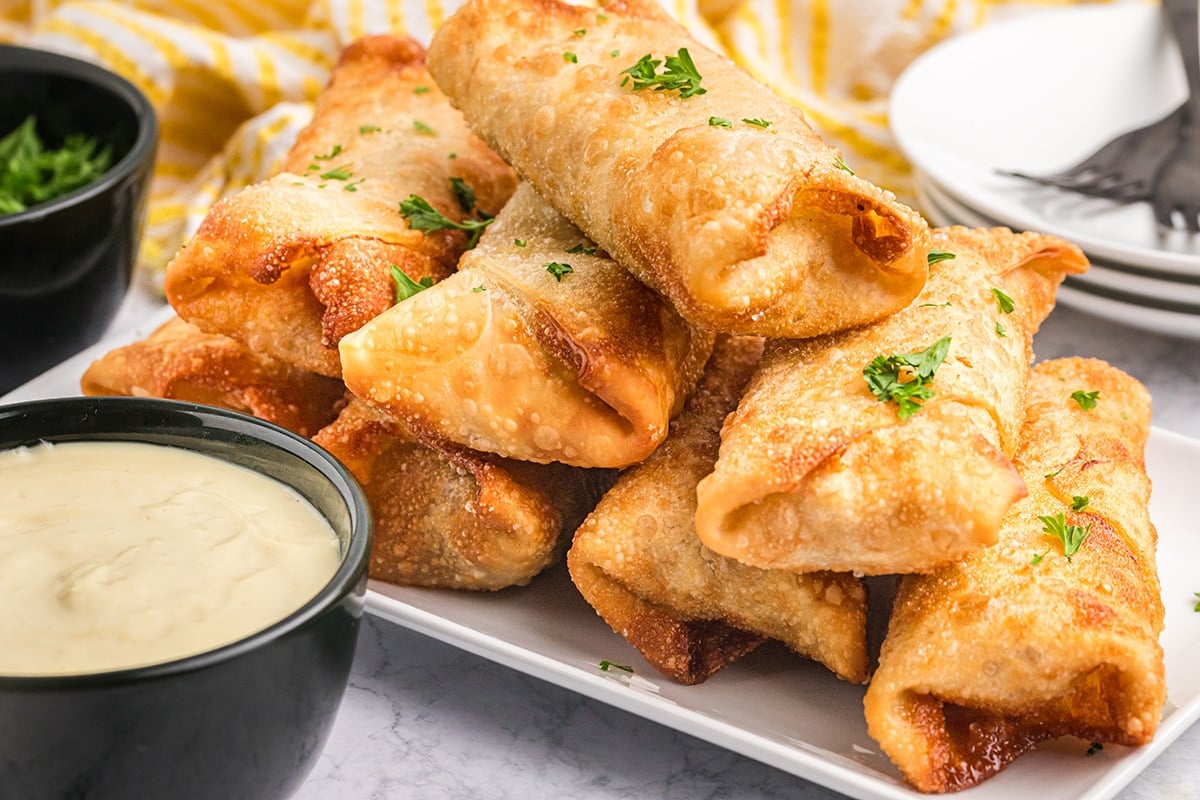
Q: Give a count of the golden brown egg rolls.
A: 8